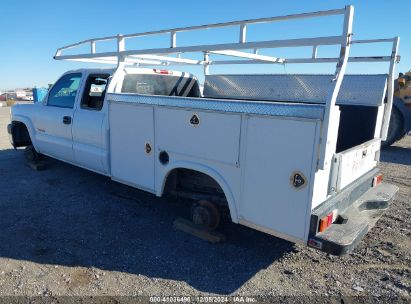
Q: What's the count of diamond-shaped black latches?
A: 3